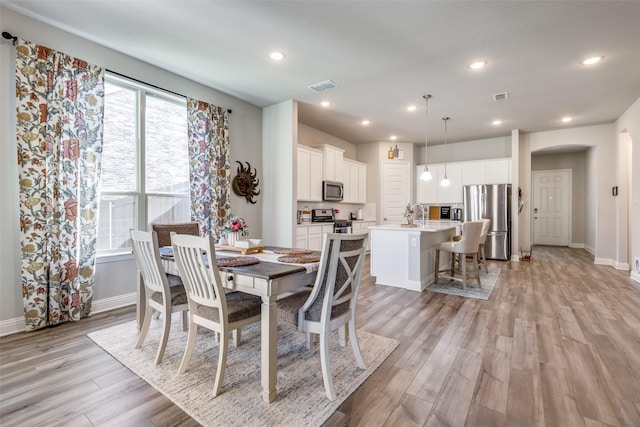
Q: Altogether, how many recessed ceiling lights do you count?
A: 9